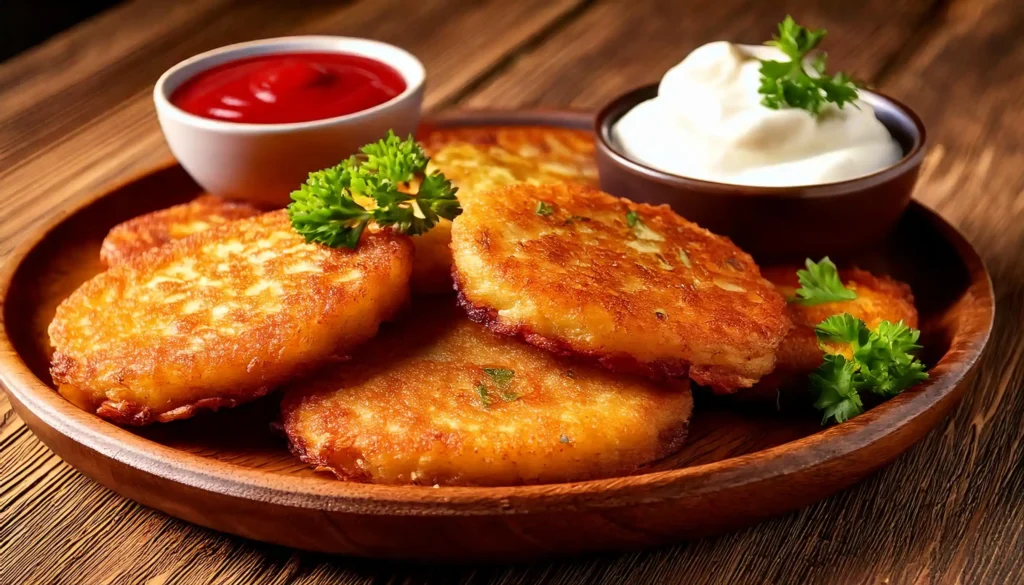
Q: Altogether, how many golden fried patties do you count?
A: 6